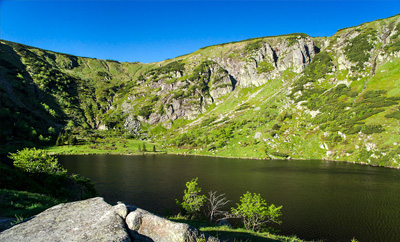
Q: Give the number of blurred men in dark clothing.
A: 0